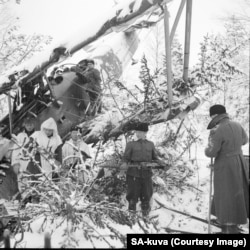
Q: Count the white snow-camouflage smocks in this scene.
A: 3